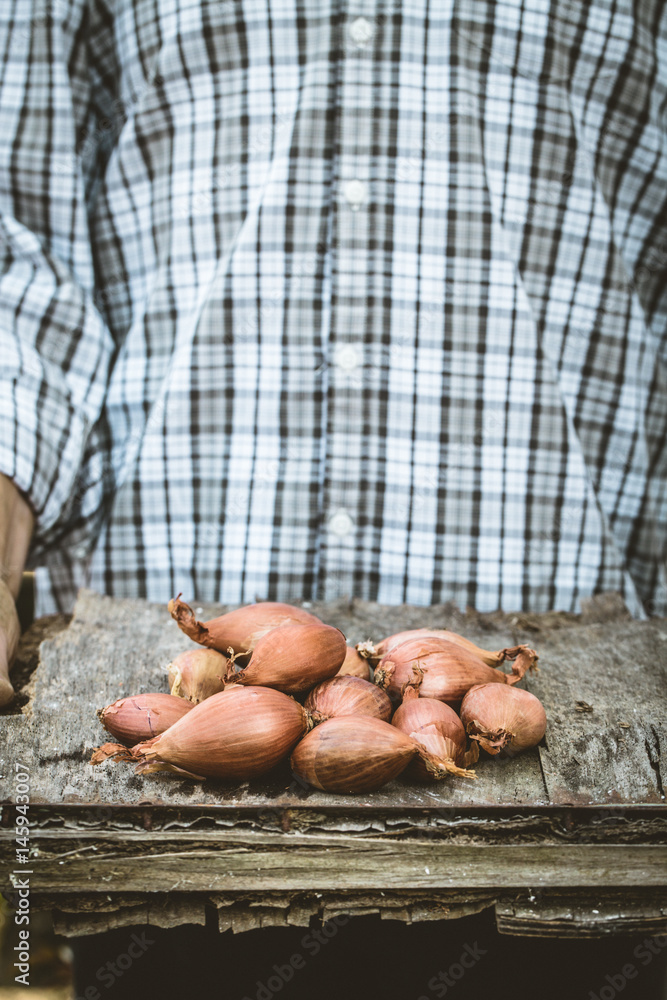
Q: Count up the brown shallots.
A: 12